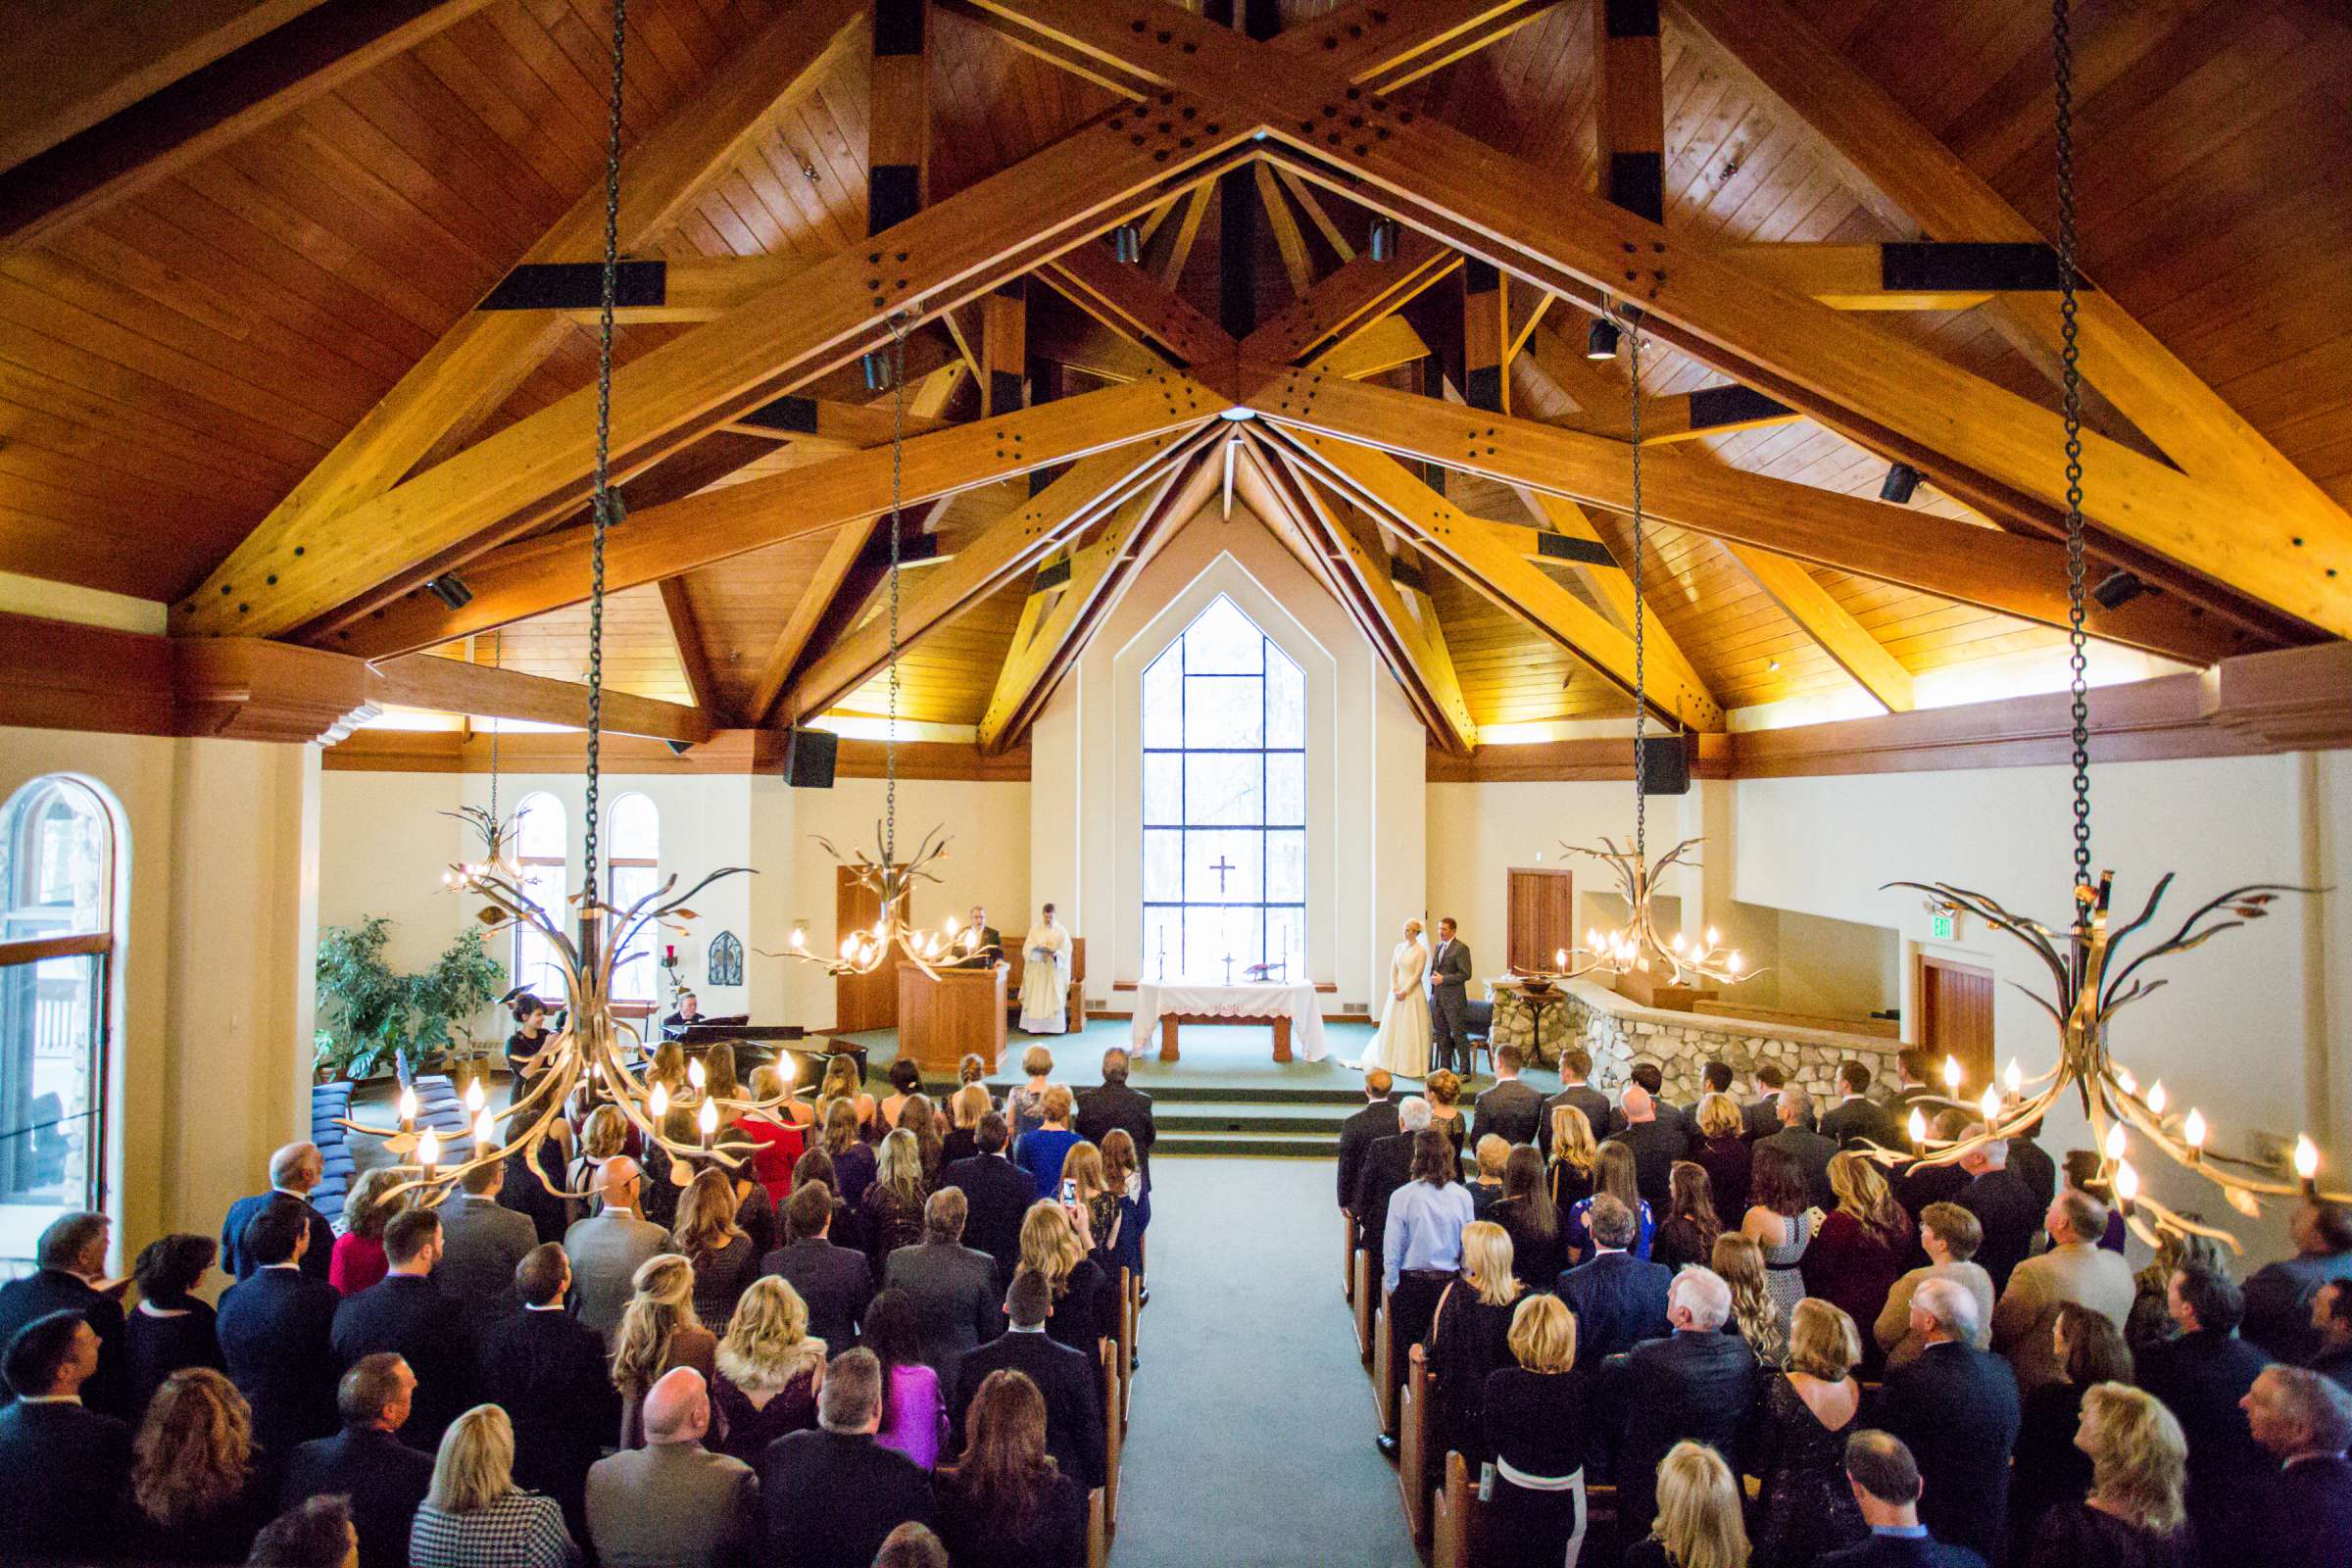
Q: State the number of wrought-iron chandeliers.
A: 5